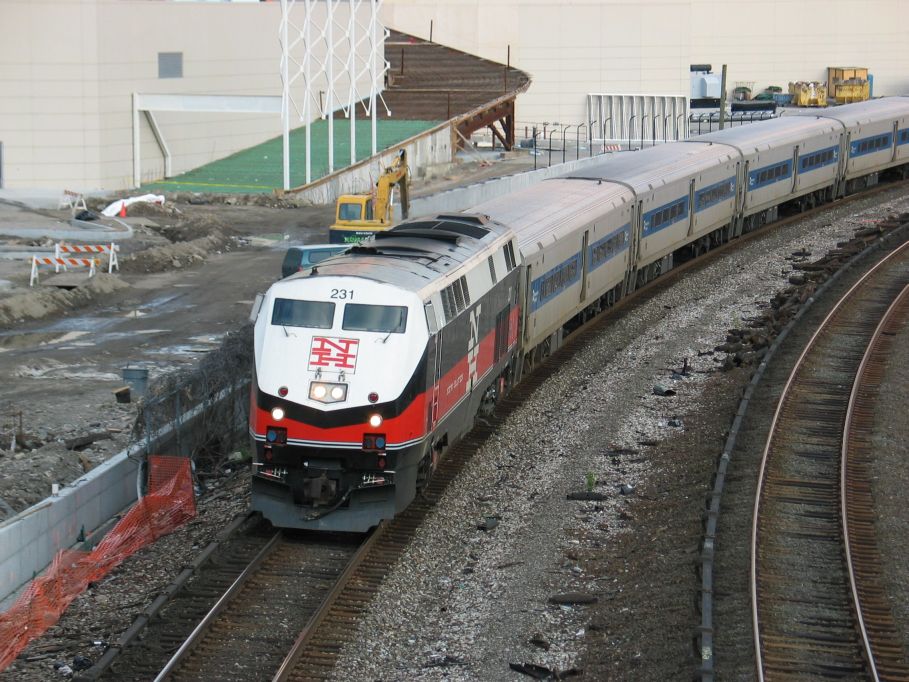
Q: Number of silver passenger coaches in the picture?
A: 4